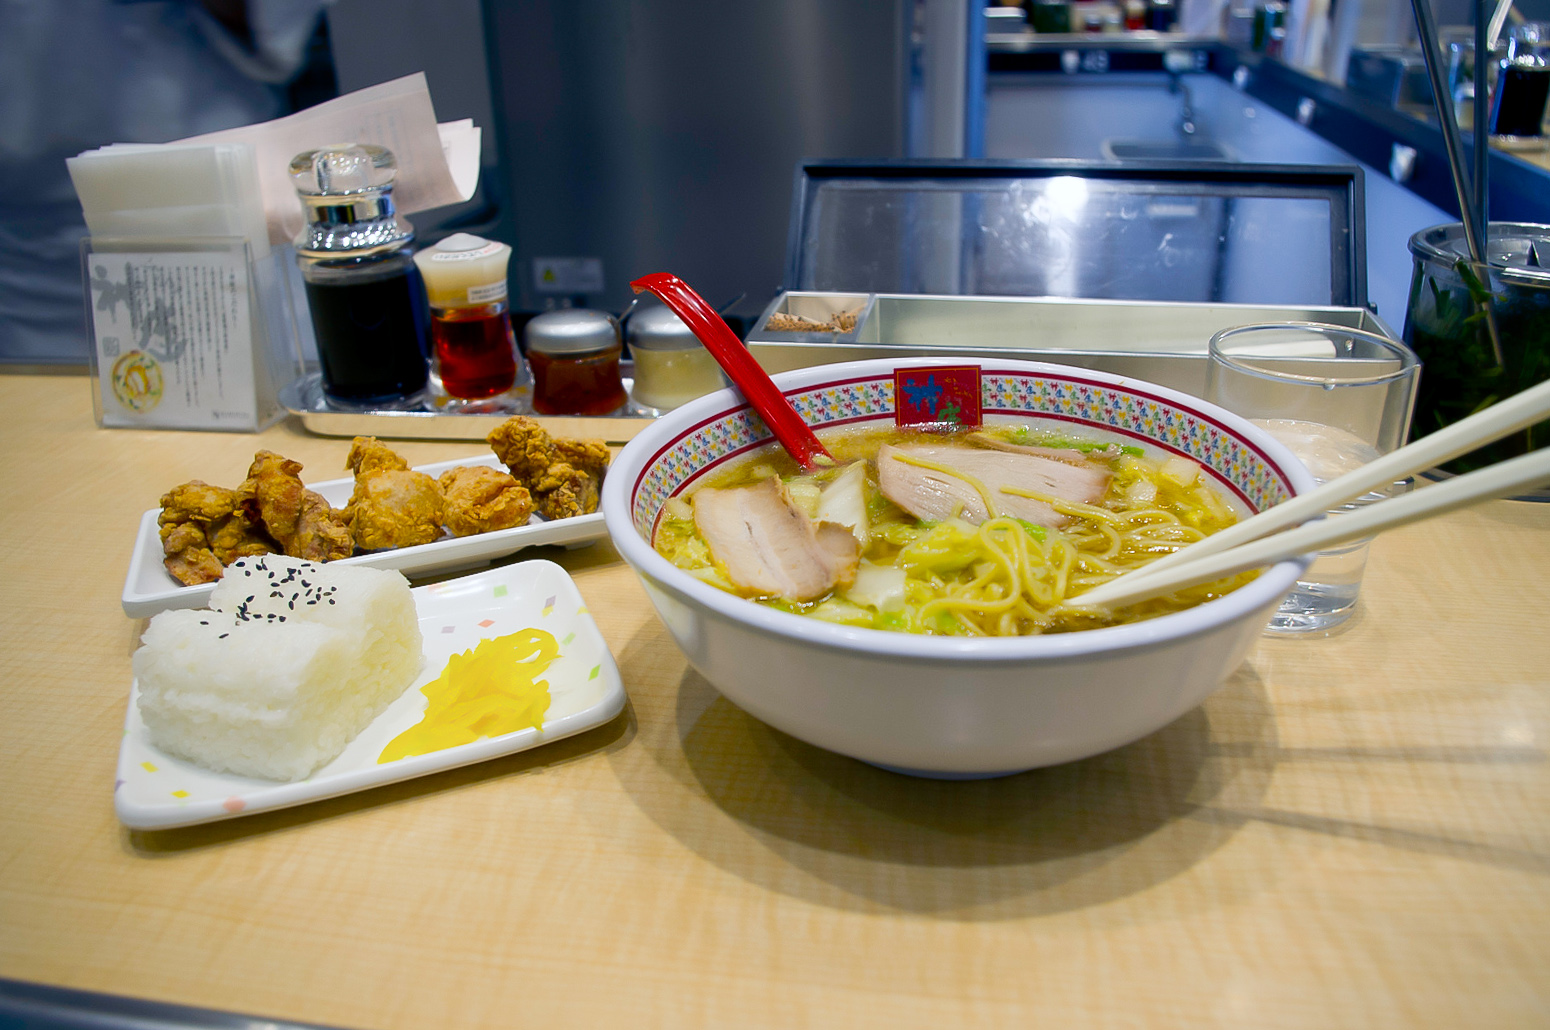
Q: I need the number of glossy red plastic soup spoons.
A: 1